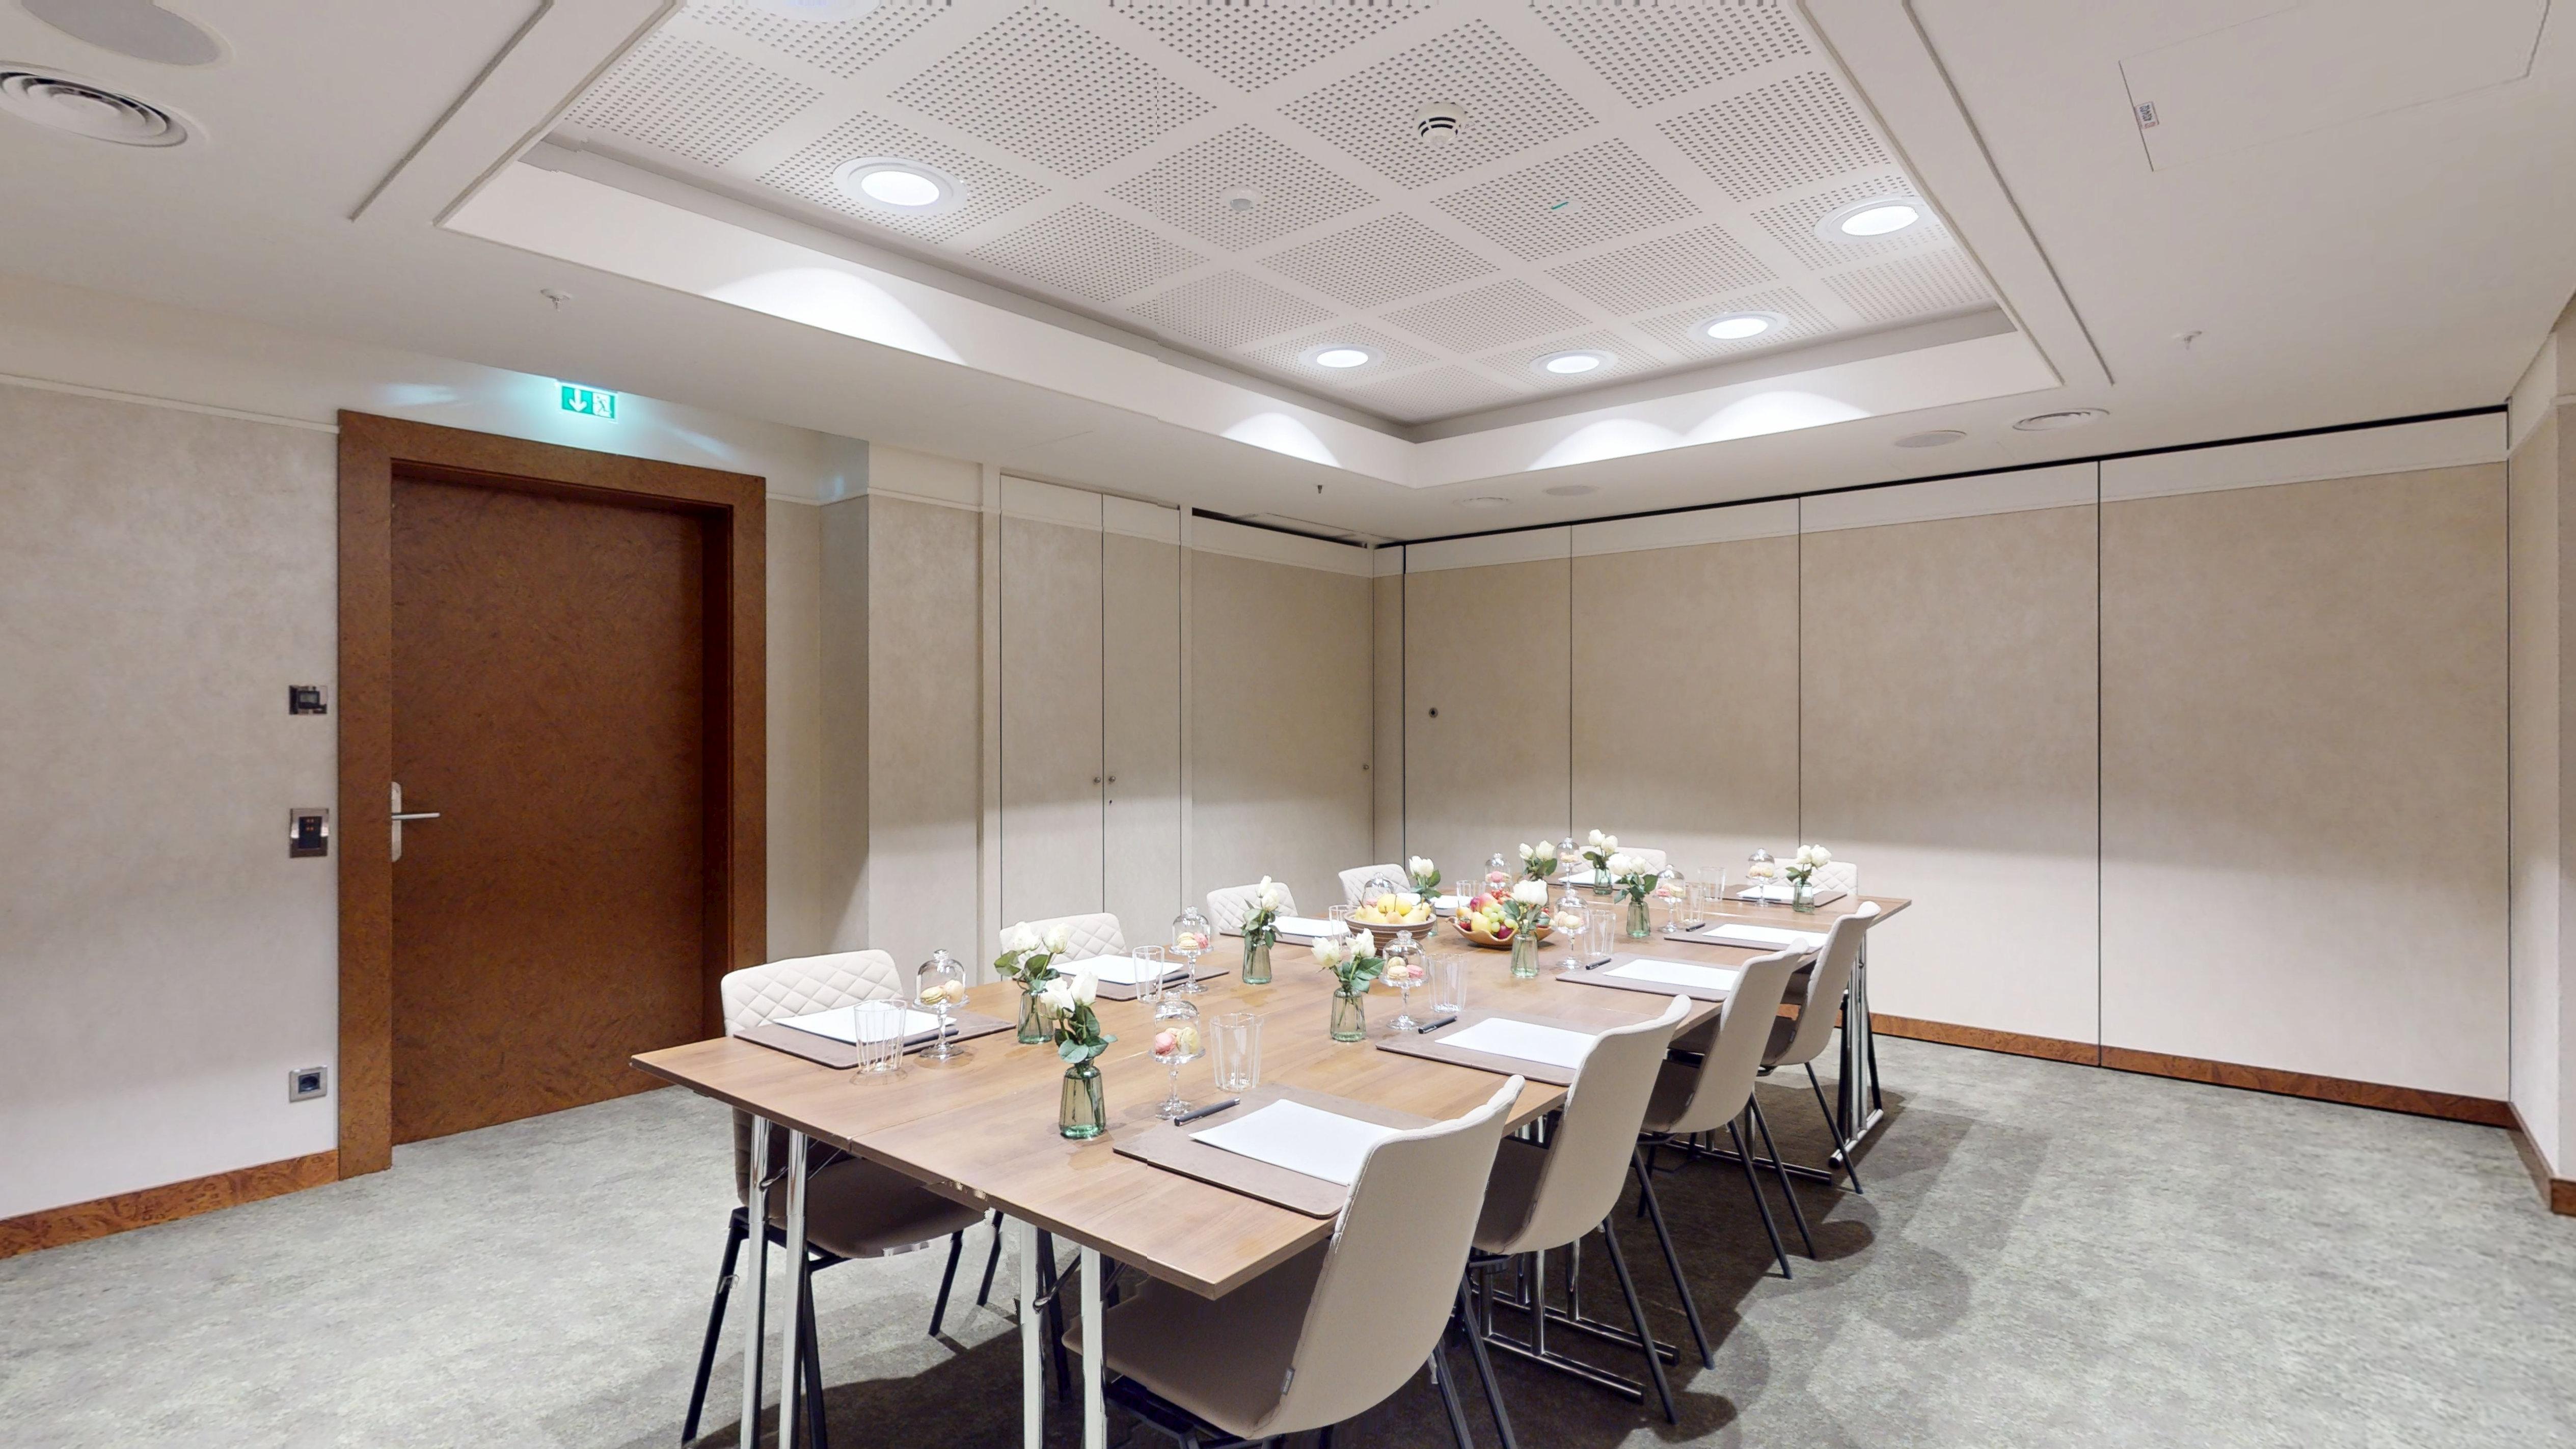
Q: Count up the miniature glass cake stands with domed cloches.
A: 10